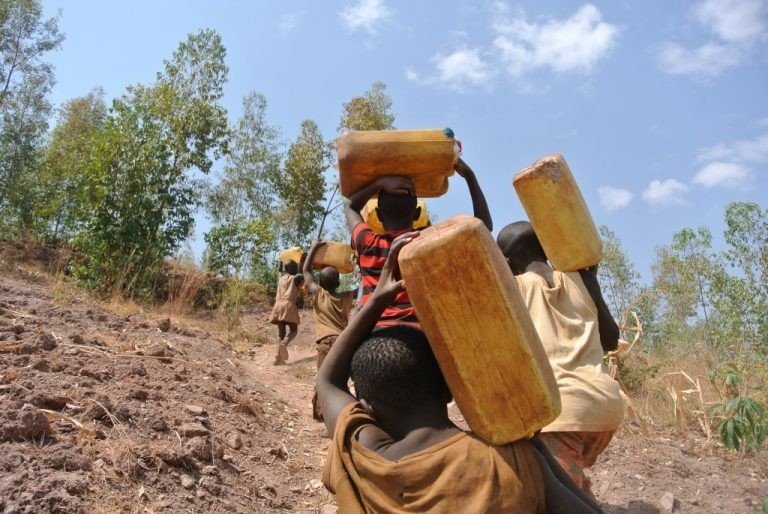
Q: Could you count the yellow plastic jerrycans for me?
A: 6